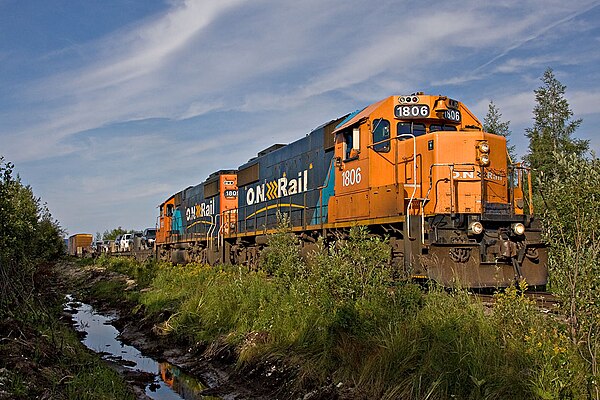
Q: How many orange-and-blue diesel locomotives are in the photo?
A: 2